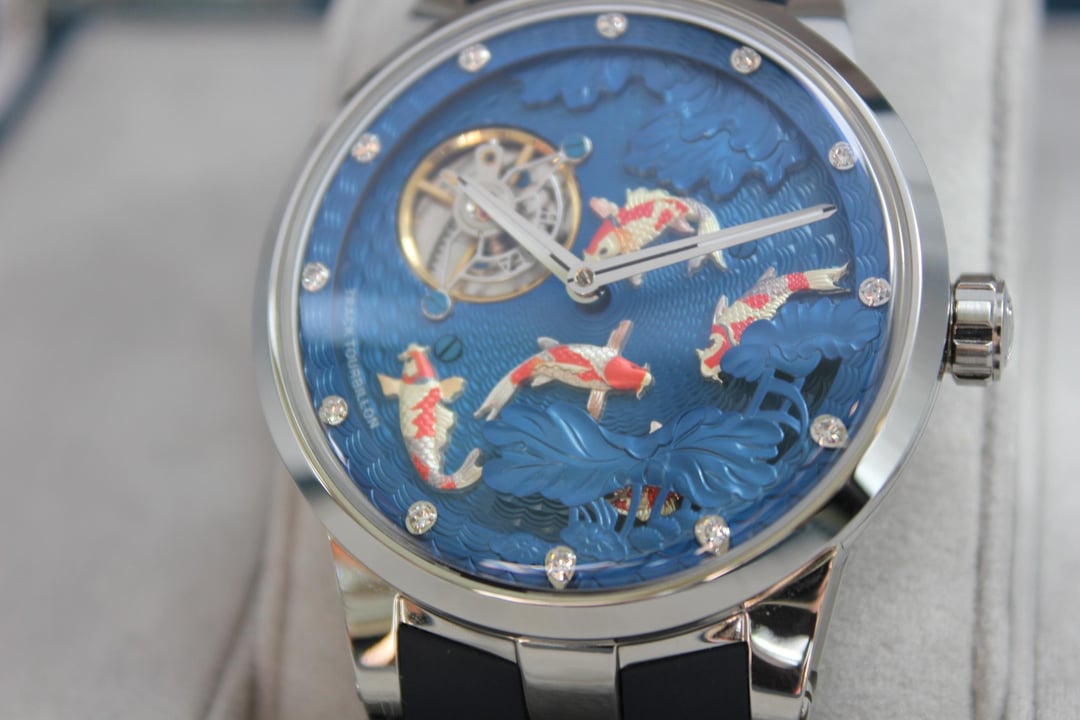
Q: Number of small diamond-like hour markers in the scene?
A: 12